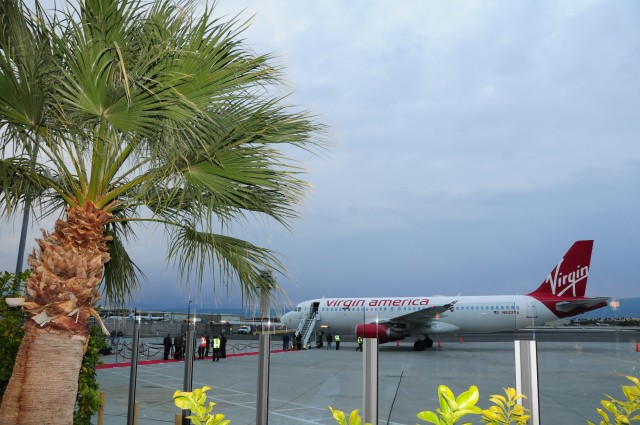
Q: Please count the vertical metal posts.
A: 5